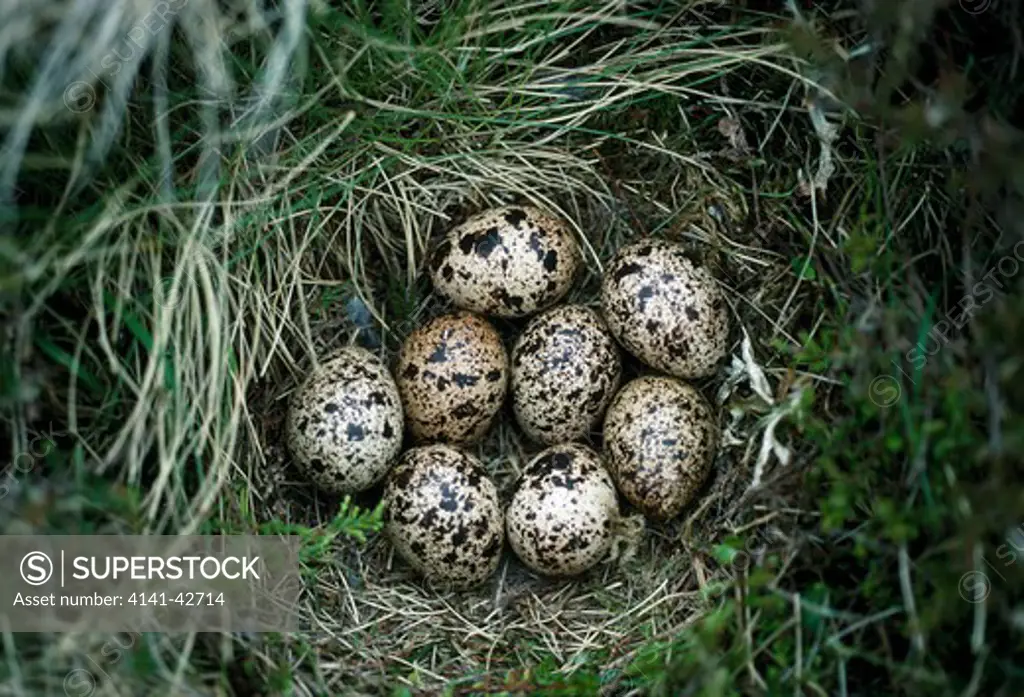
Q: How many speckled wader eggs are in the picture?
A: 8